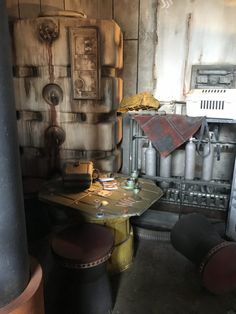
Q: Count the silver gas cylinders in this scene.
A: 4